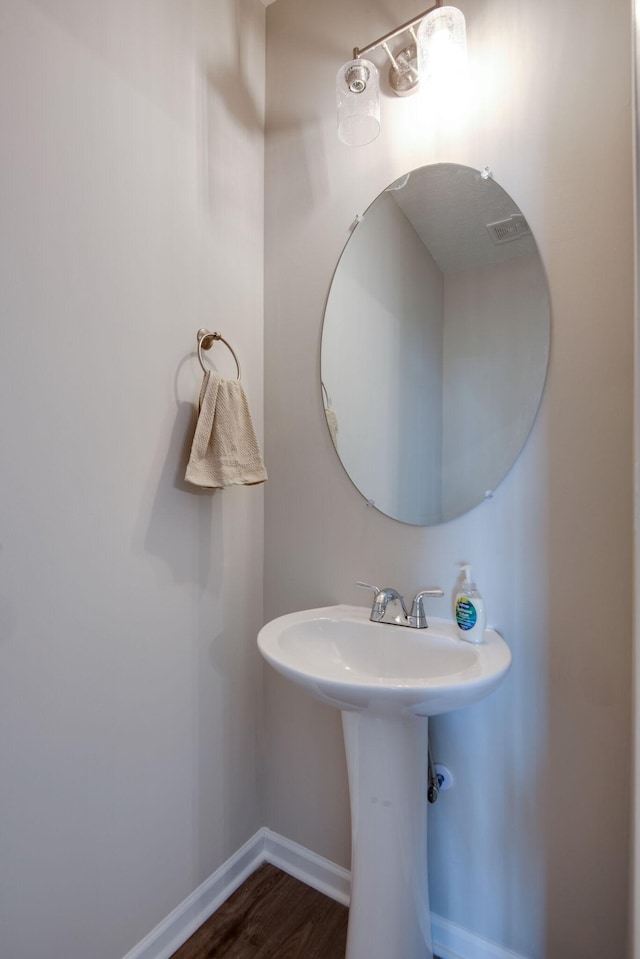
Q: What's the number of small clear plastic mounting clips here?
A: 4